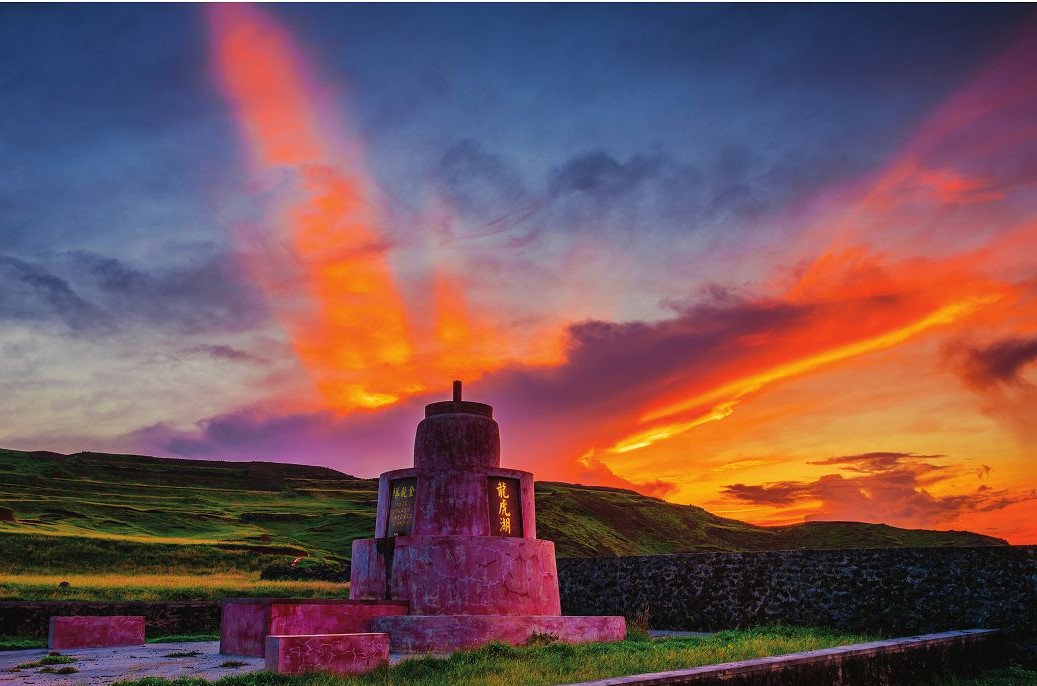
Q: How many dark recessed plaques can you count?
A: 2